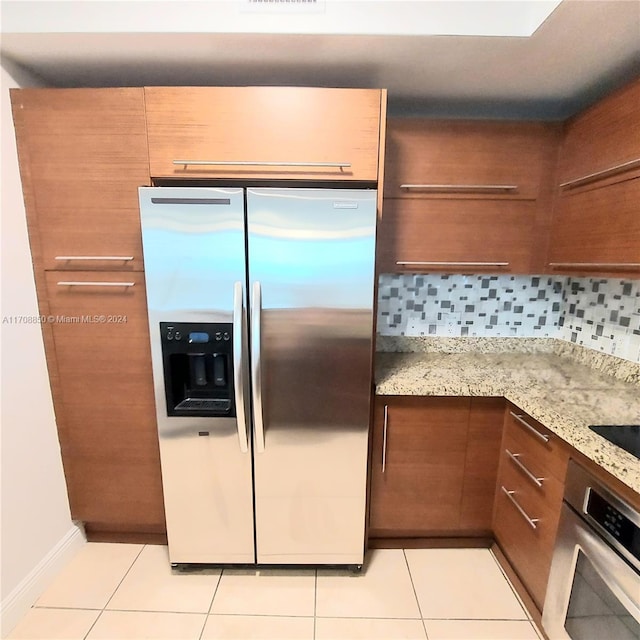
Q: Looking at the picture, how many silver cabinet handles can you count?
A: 11